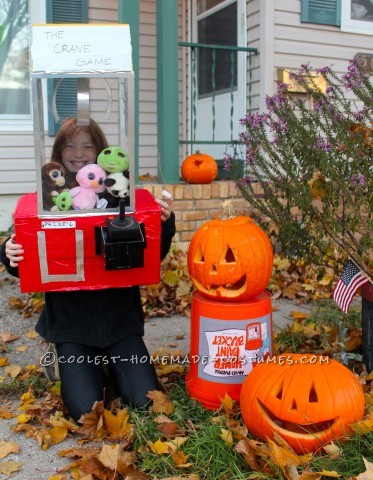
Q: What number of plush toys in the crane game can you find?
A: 5